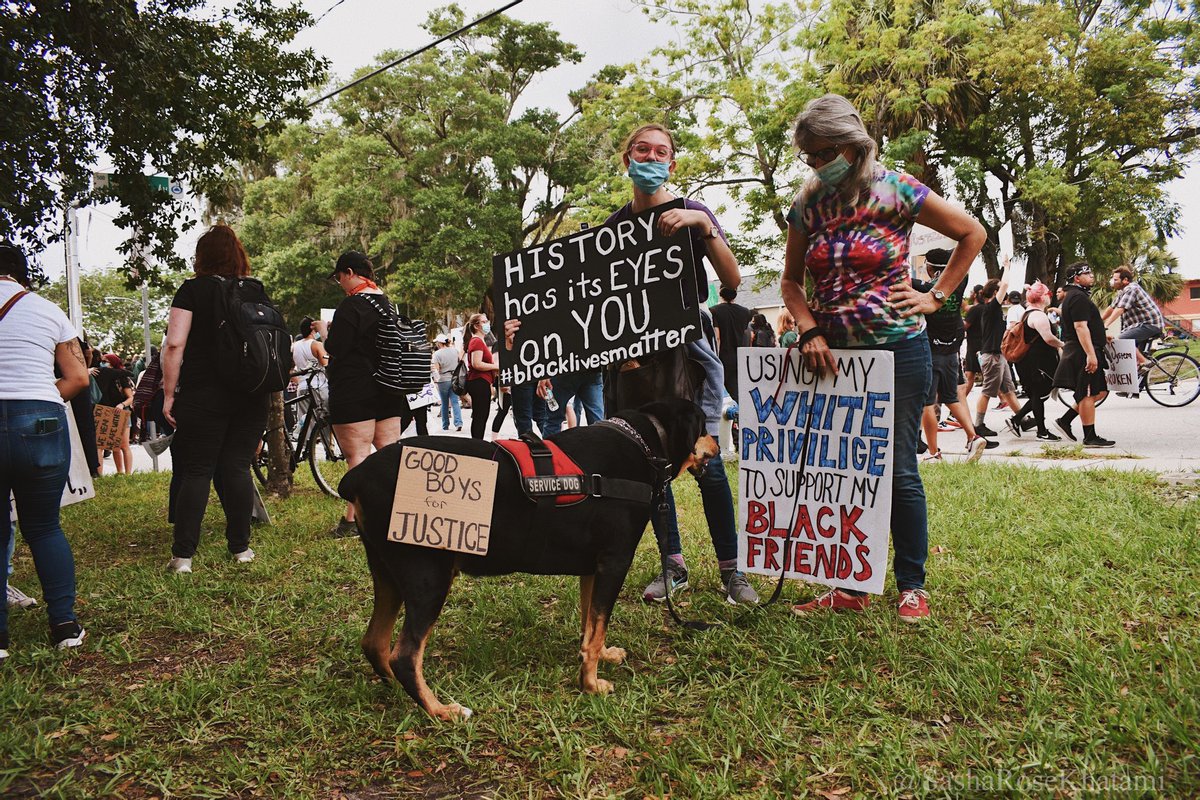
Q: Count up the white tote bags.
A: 0